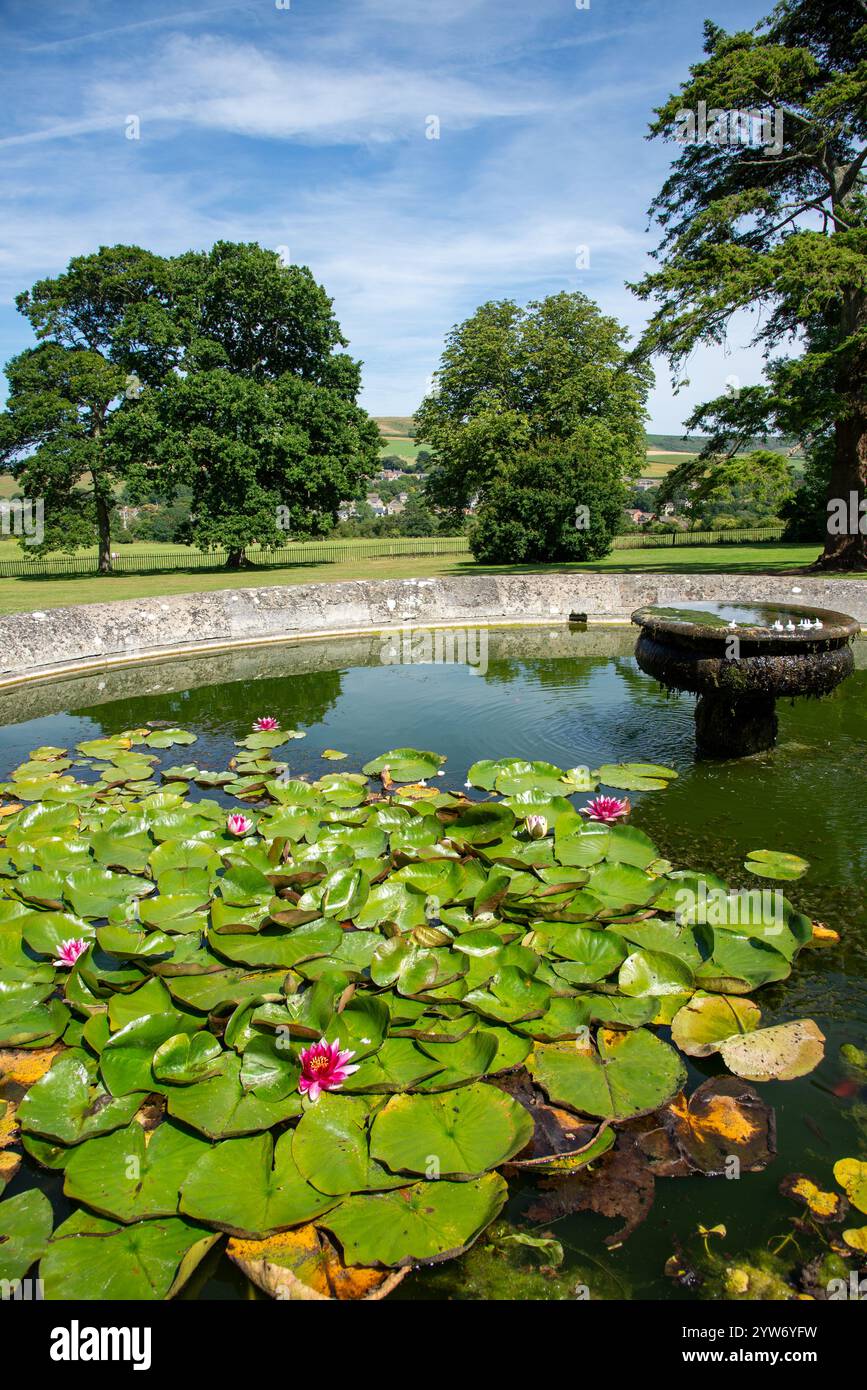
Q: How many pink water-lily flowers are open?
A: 5